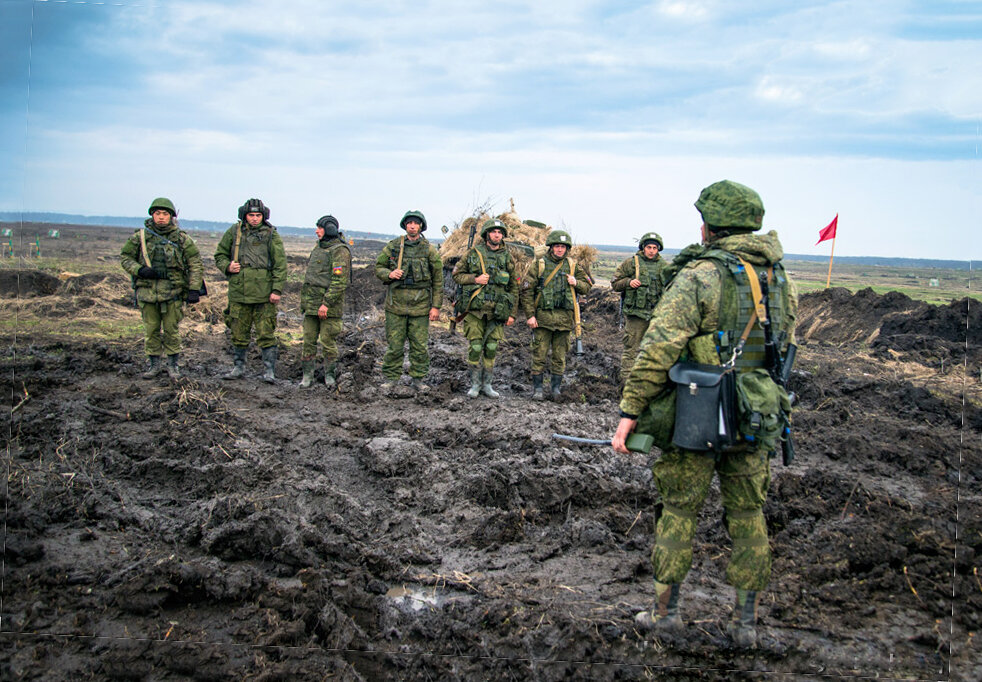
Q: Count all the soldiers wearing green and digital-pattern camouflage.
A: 8